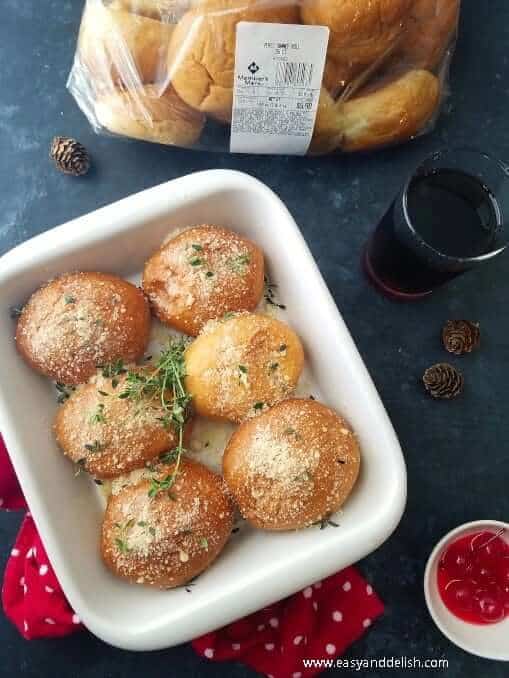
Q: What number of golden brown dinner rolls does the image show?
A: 6